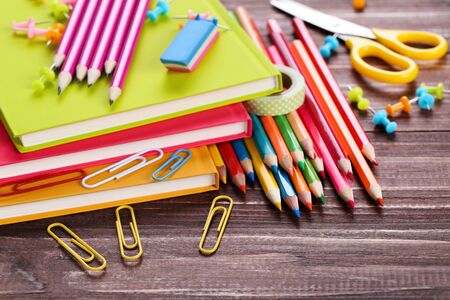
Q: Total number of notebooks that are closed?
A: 3